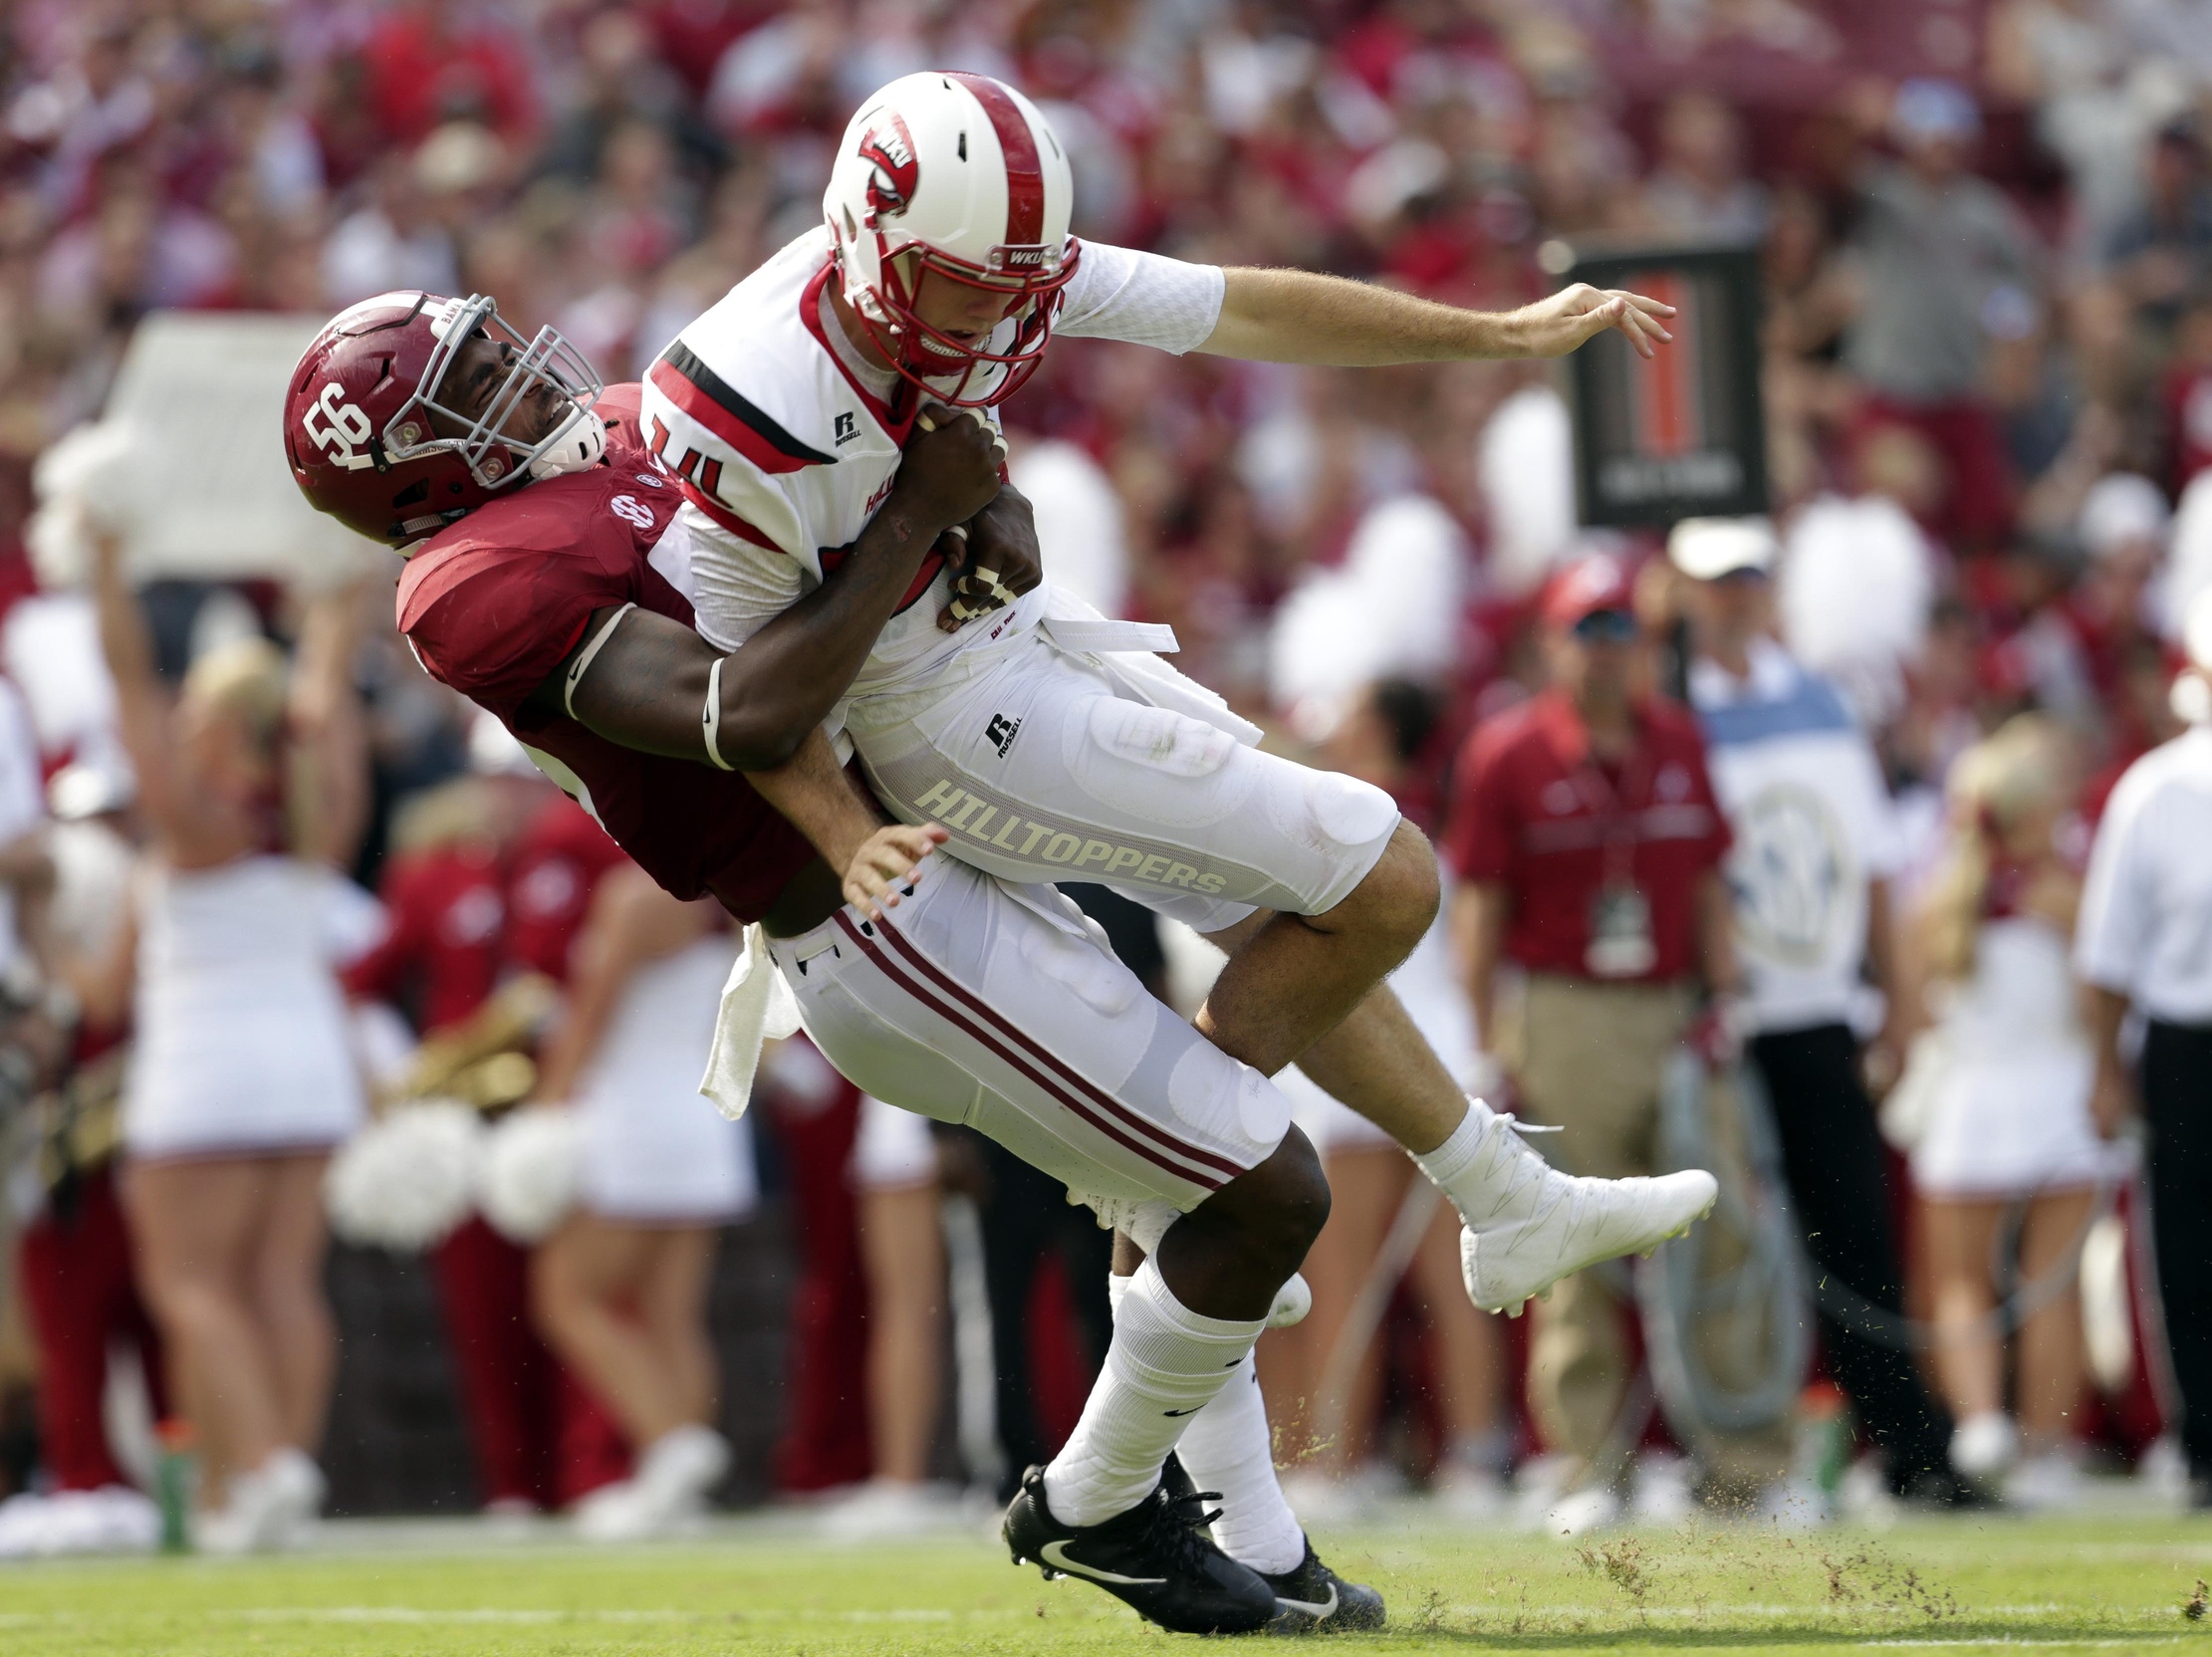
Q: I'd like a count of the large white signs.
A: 1